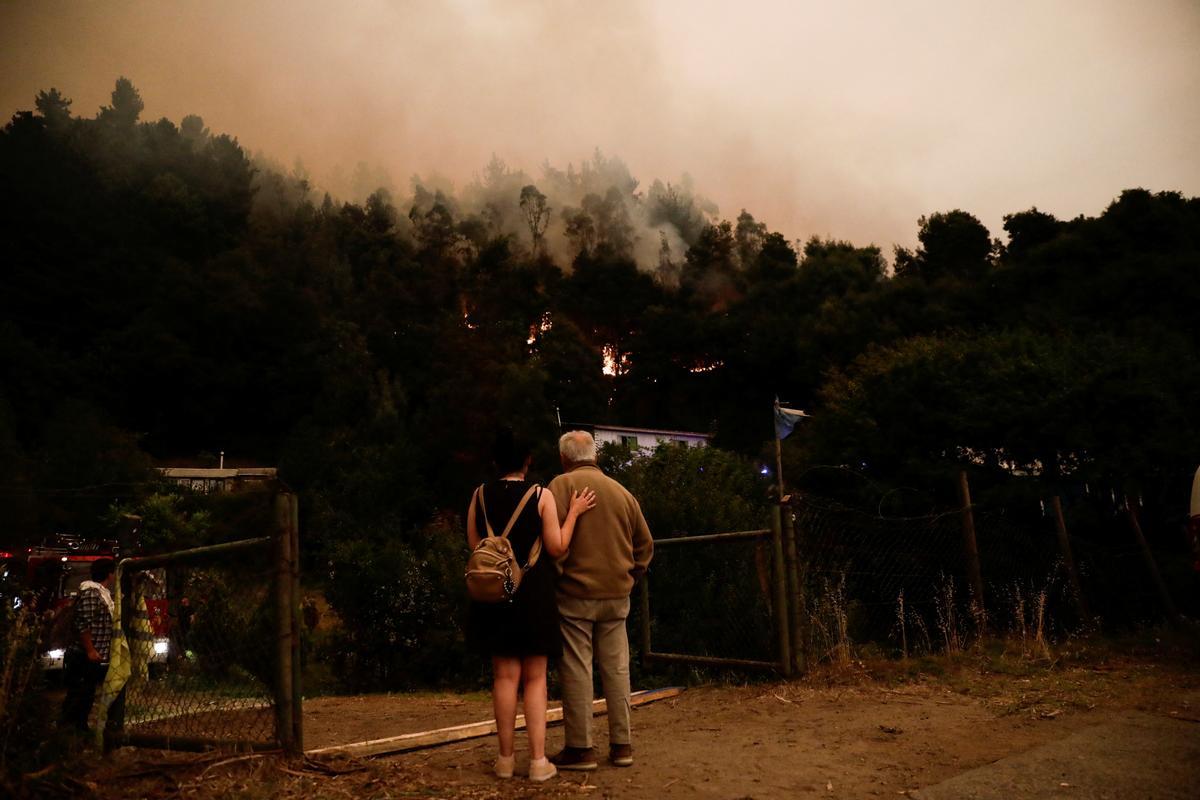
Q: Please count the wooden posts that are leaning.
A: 3